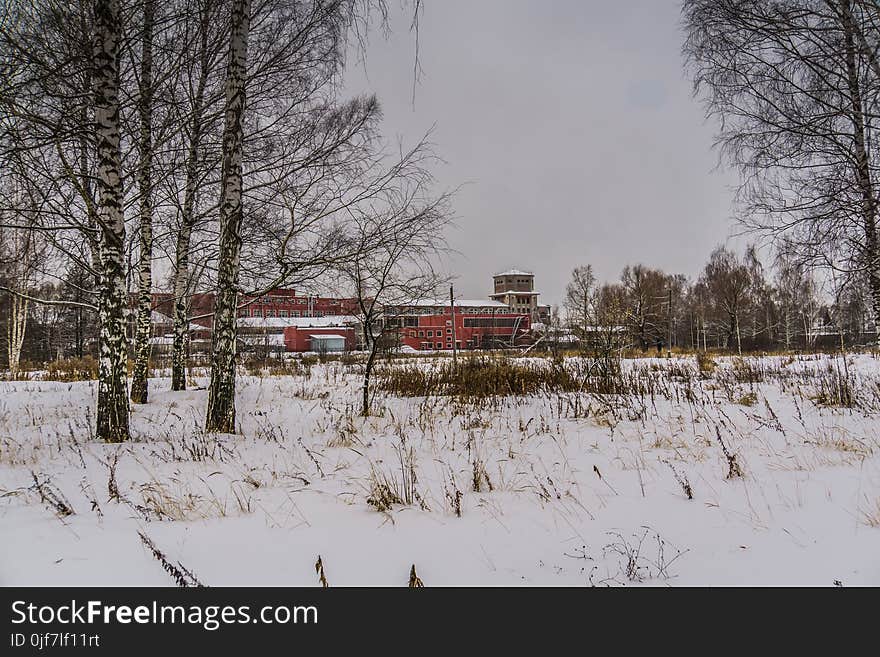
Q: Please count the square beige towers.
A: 1